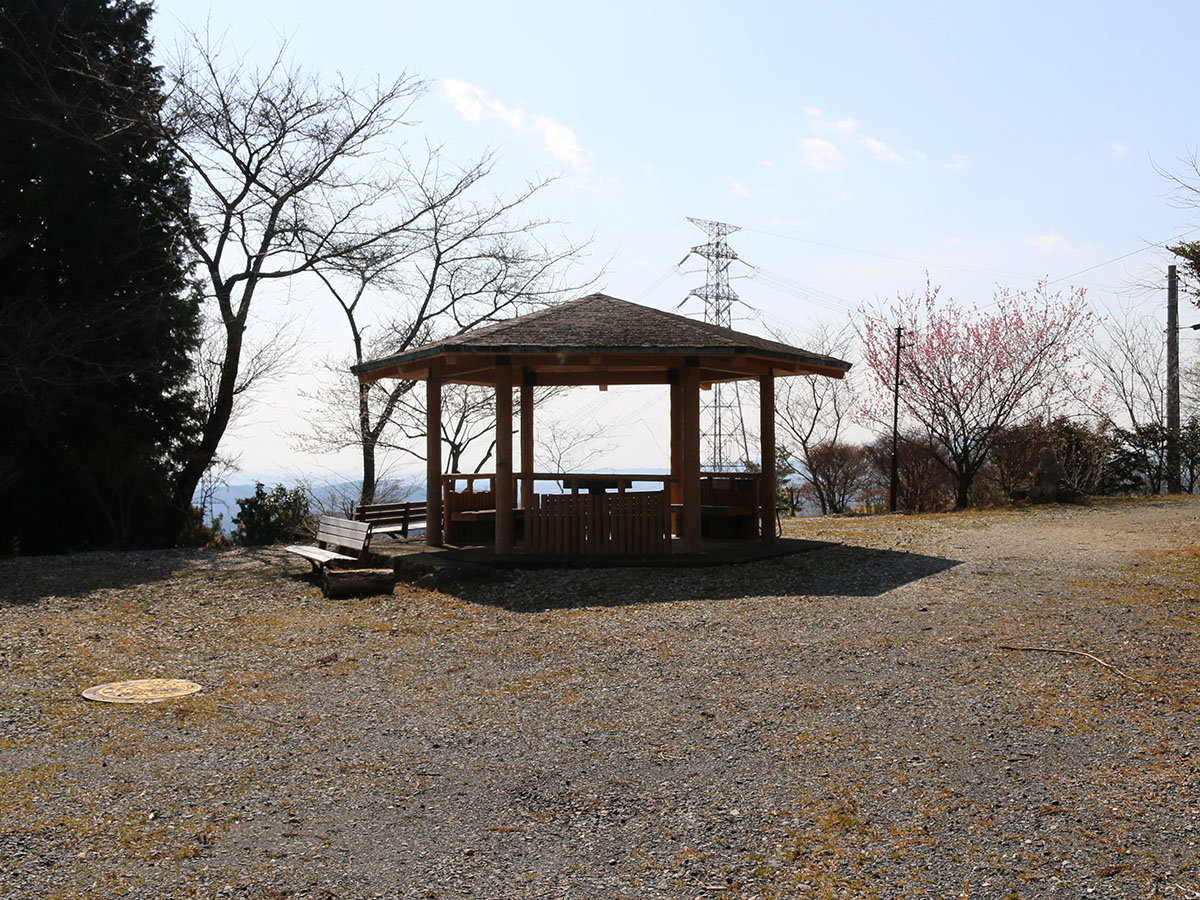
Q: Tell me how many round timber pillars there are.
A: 6